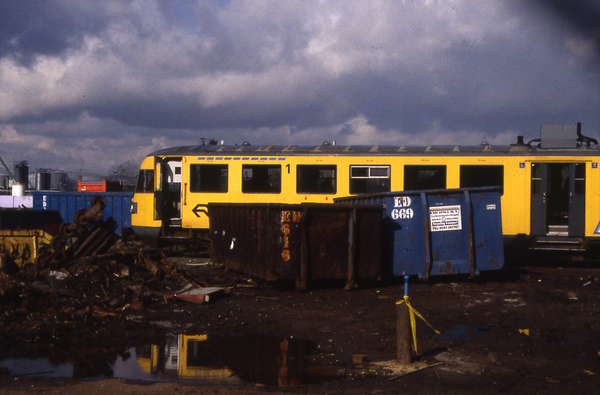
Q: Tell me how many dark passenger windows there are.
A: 6